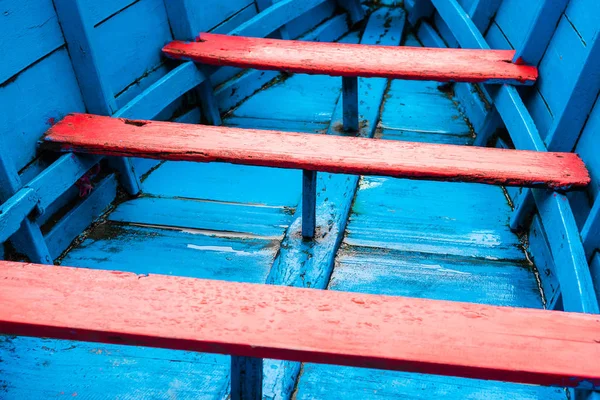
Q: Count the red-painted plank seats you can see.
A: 3